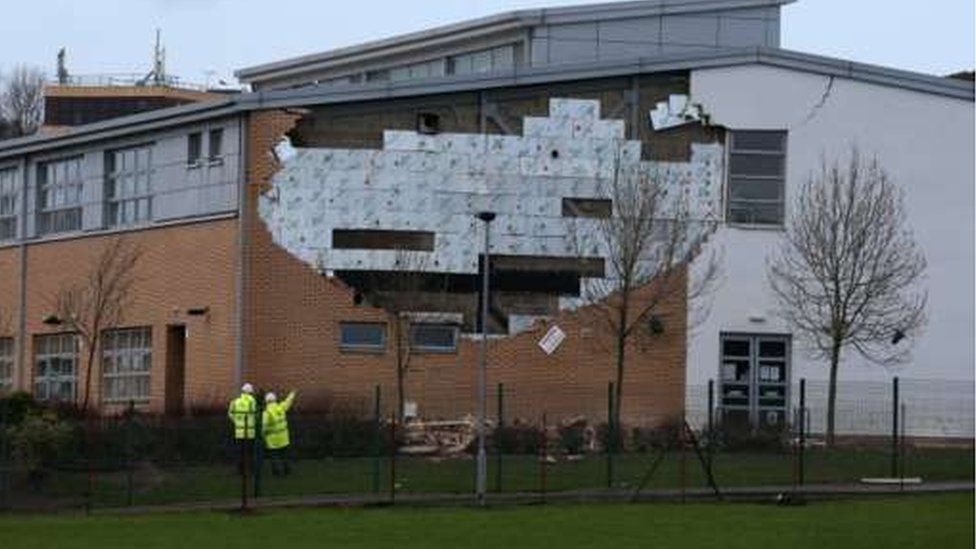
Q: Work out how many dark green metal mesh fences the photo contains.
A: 1